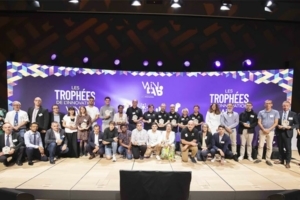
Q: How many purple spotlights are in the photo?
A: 8